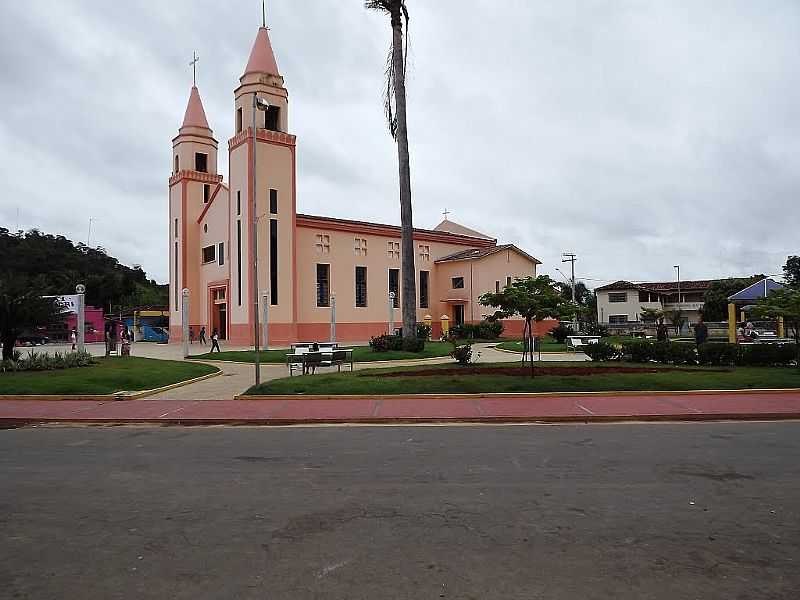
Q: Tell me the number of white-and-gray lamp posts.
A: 5